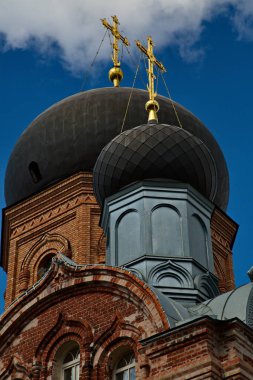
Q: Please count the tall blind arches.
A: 3